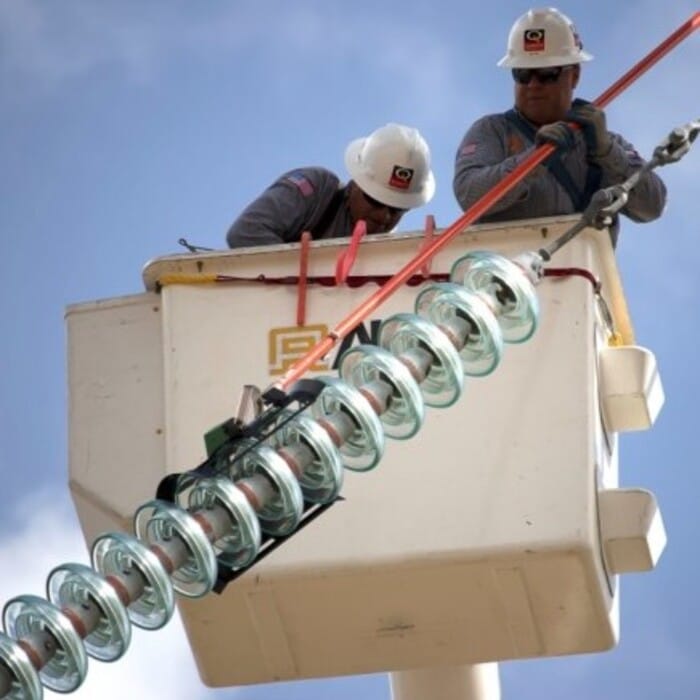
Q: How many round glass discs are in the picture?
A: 13